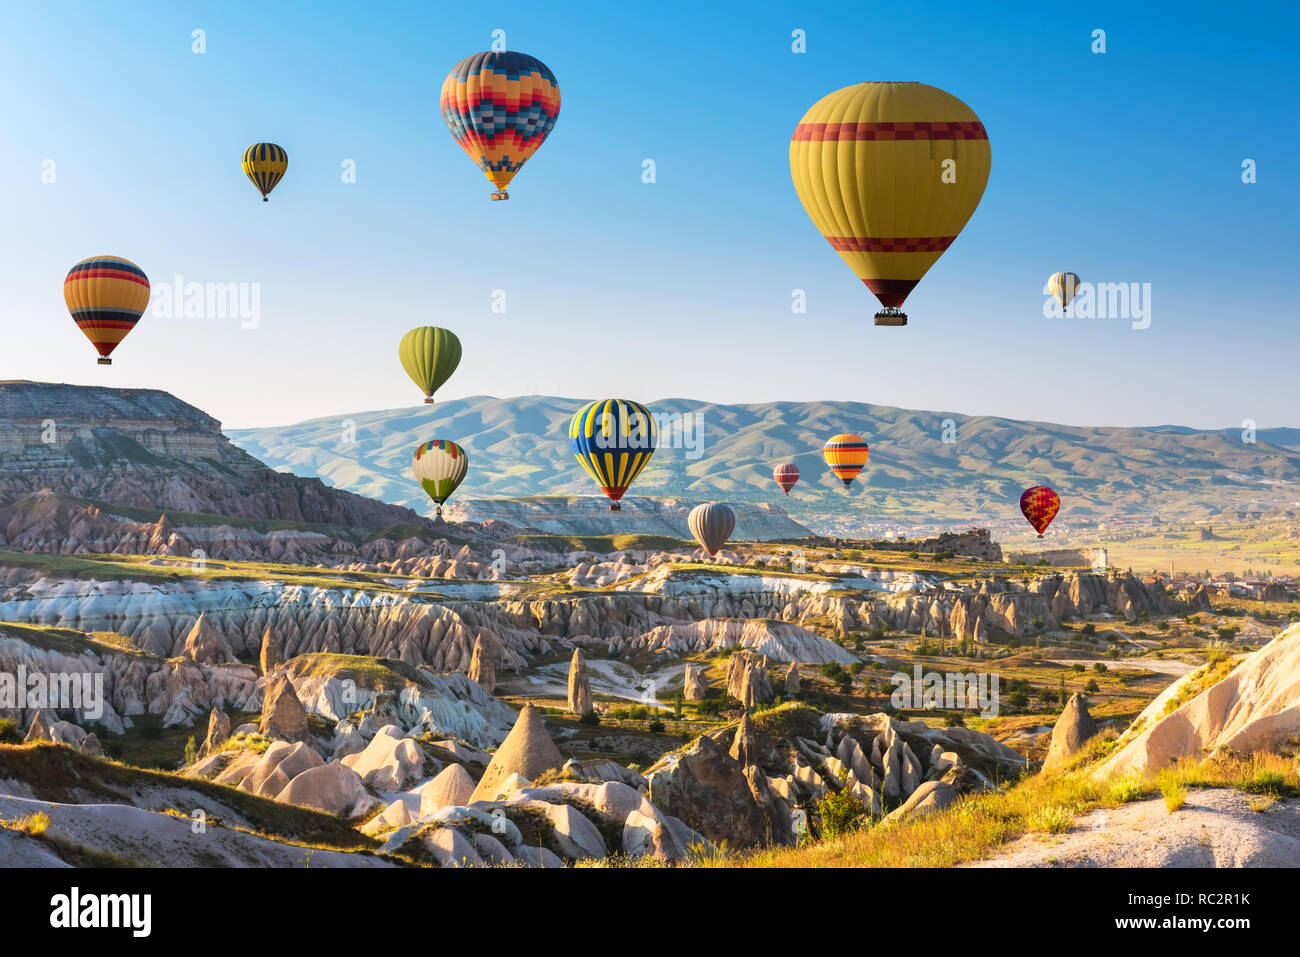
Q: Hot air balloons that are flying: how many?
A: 12